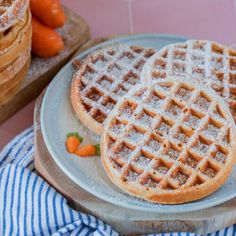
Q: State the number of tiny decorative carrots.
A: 2